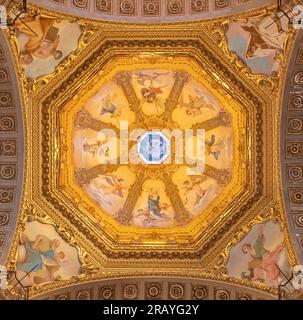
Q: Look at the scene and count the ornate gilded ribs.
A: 8